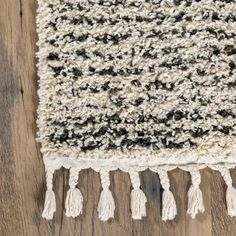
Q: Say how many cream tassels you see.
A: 7